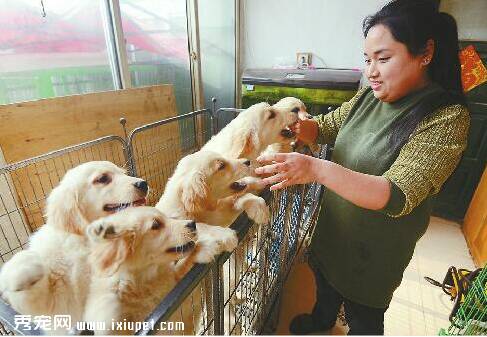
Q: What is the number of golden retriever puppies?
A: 5